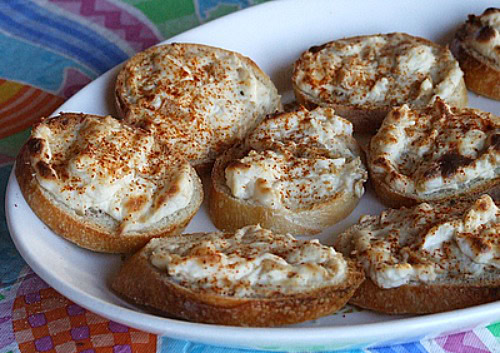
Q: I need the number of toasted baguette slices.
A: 8